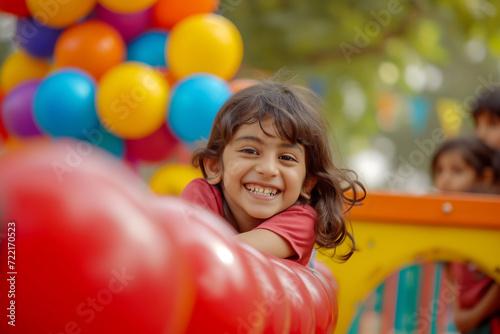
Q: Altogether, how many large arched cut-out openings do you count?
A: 1